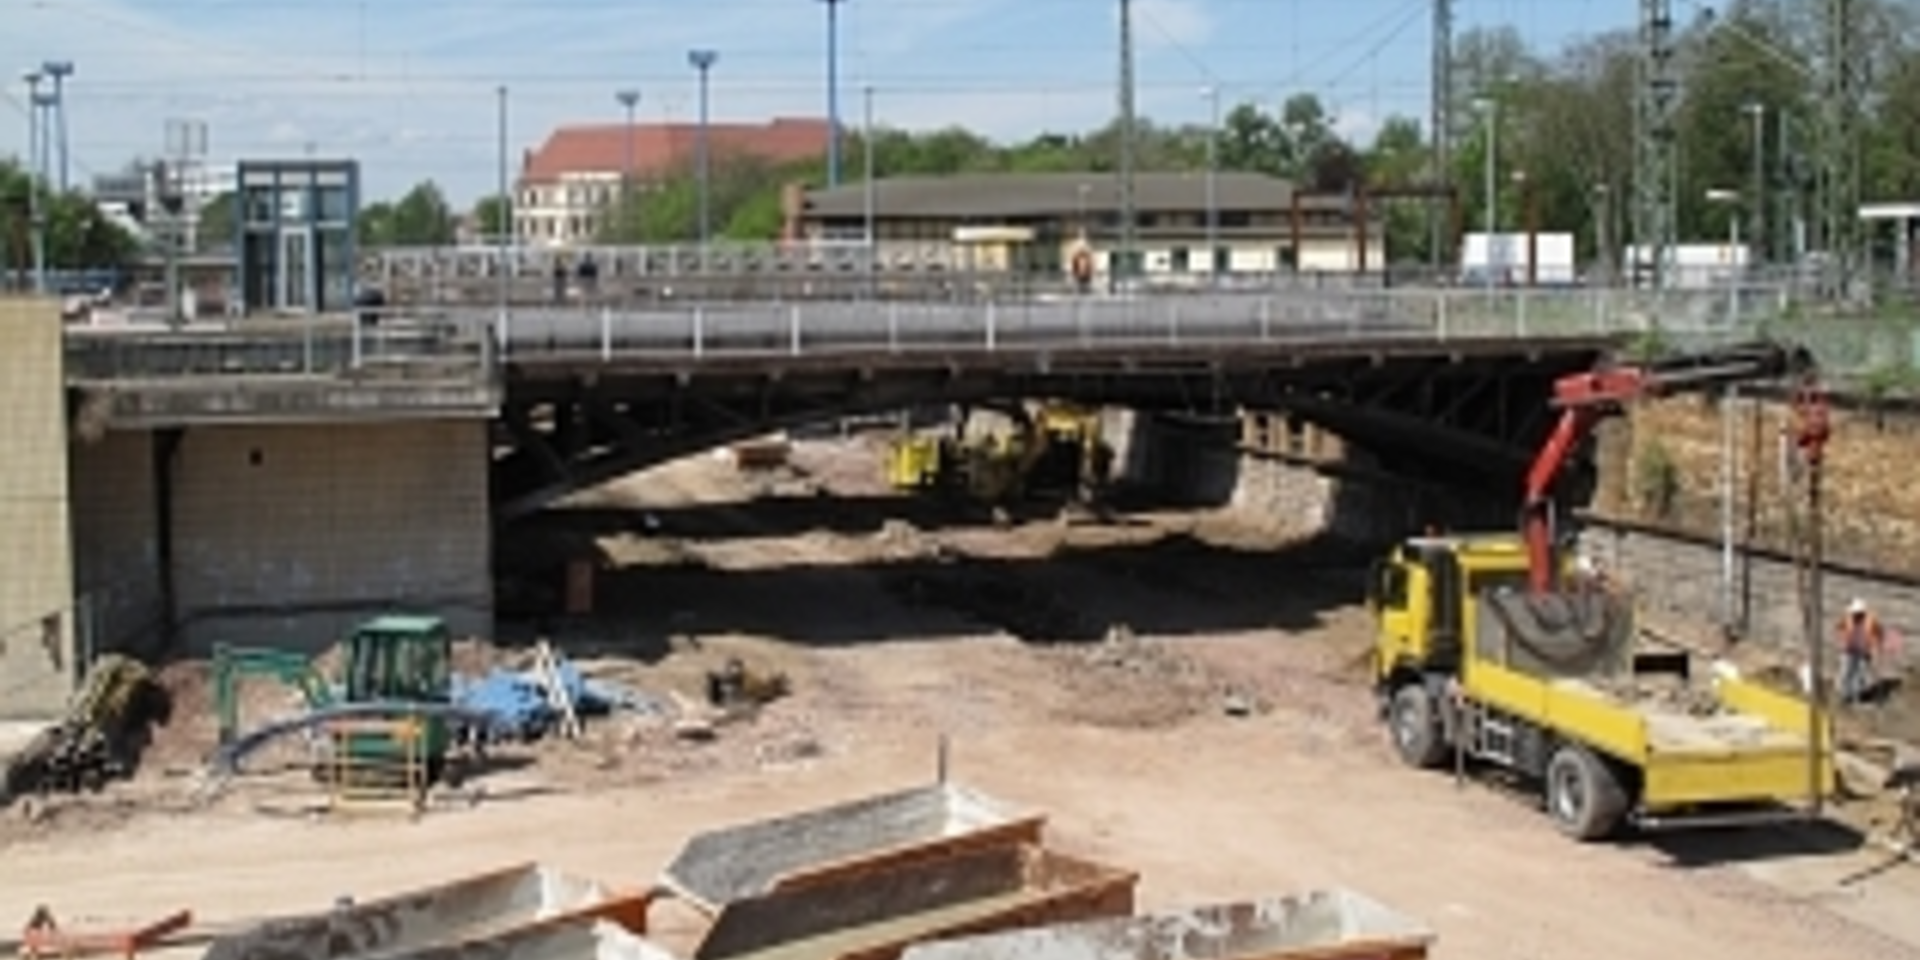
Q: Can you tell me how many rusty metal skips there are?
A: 5